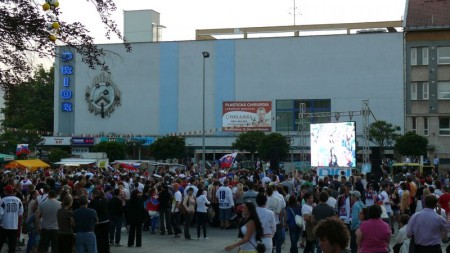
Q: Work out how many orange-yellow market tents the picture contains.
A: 1